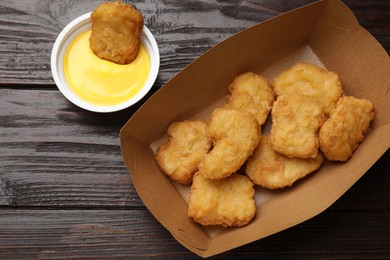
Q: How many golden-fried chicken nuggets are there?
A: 9